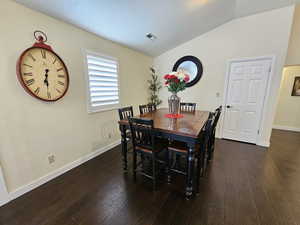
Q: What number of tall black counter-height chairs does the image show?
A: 6